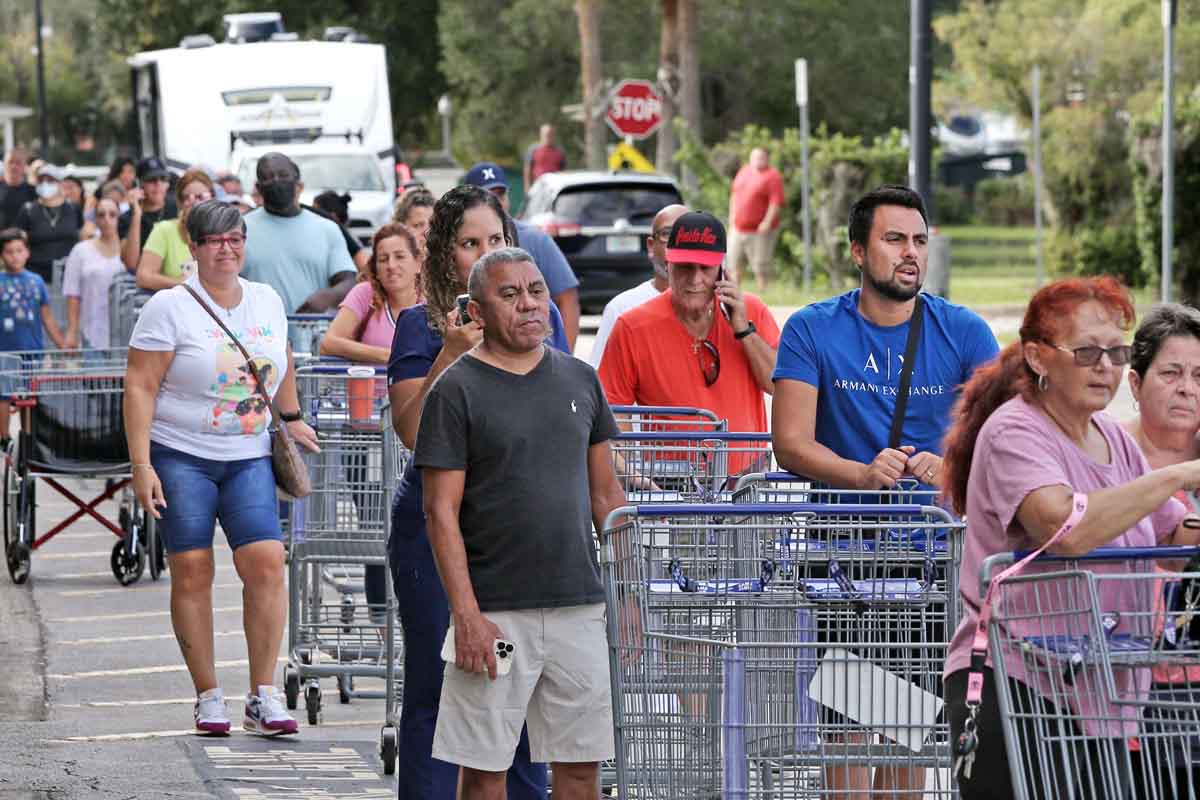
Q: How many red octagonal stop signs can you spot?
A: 1